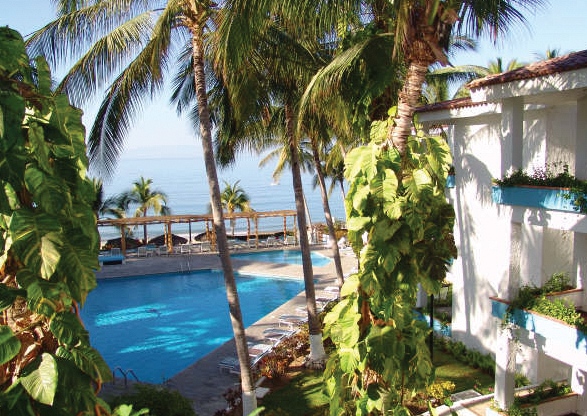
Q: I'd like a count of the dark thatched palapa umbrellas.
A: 3